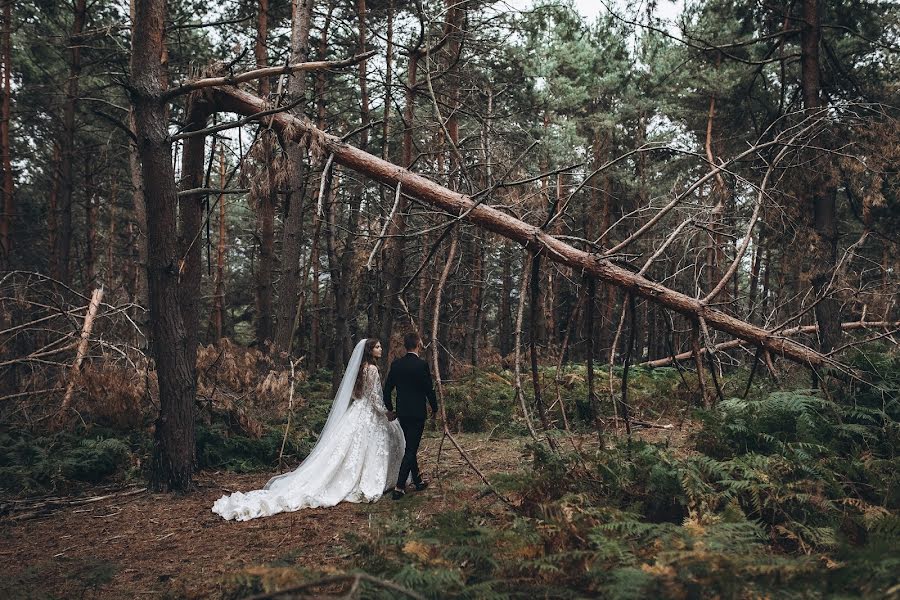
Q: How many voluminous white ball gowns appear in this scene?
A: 1